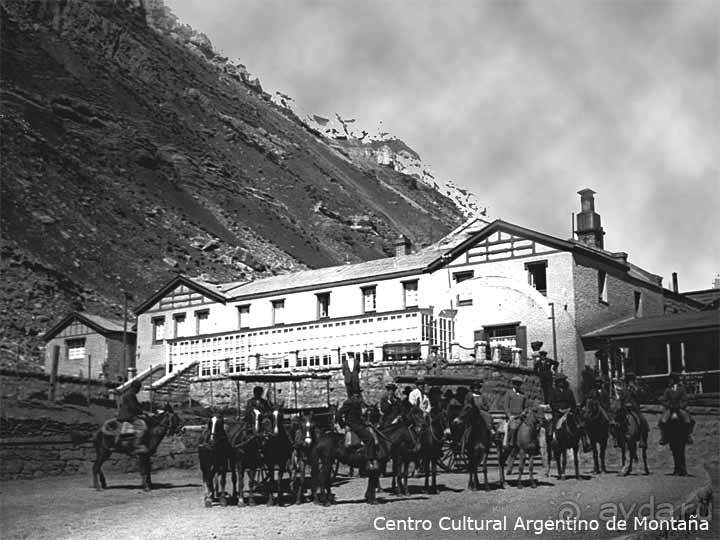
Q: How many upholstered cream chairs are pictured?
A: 0